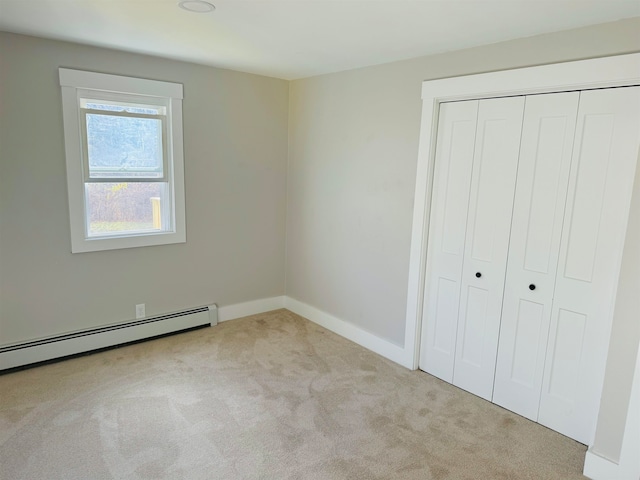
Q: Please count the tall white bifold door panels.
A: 4